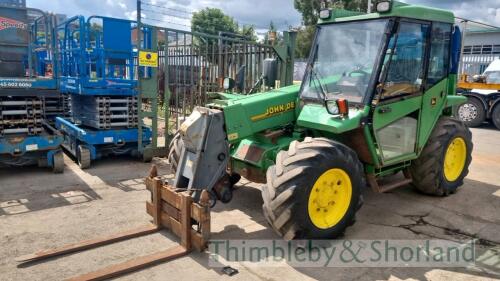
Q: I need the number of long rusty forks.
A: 2